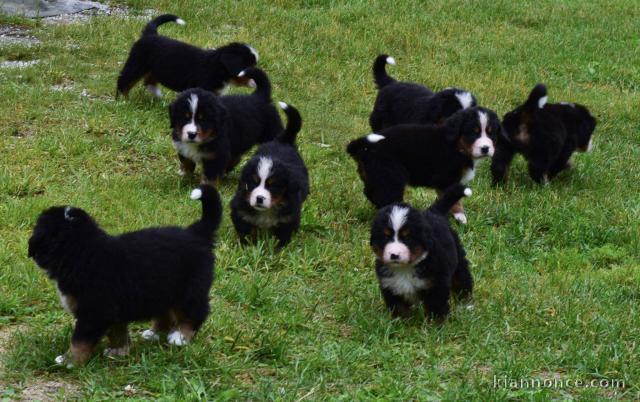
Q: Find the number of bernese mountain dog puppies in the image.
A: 8